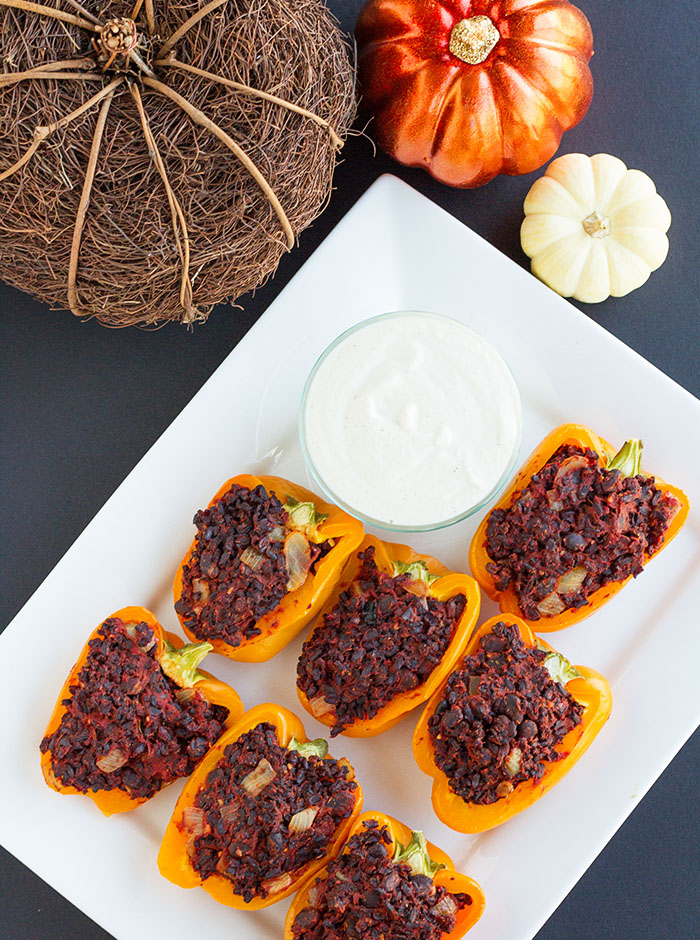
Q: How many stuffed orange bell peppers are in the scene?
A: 7